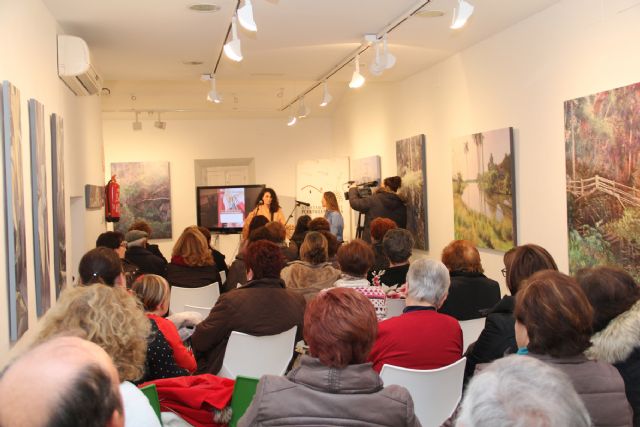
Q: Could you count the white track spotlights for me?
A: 12